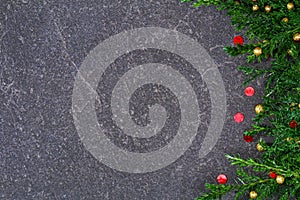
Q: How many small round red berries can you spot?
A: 7